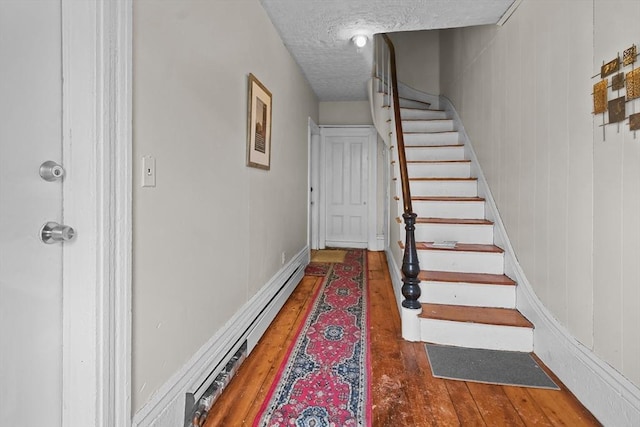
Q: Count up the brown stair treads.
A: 12